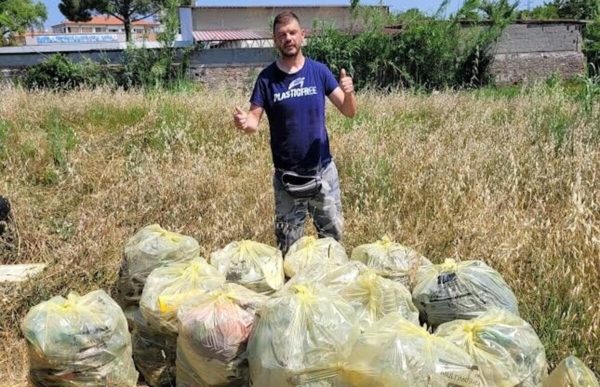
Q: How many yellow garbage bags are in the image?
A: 13